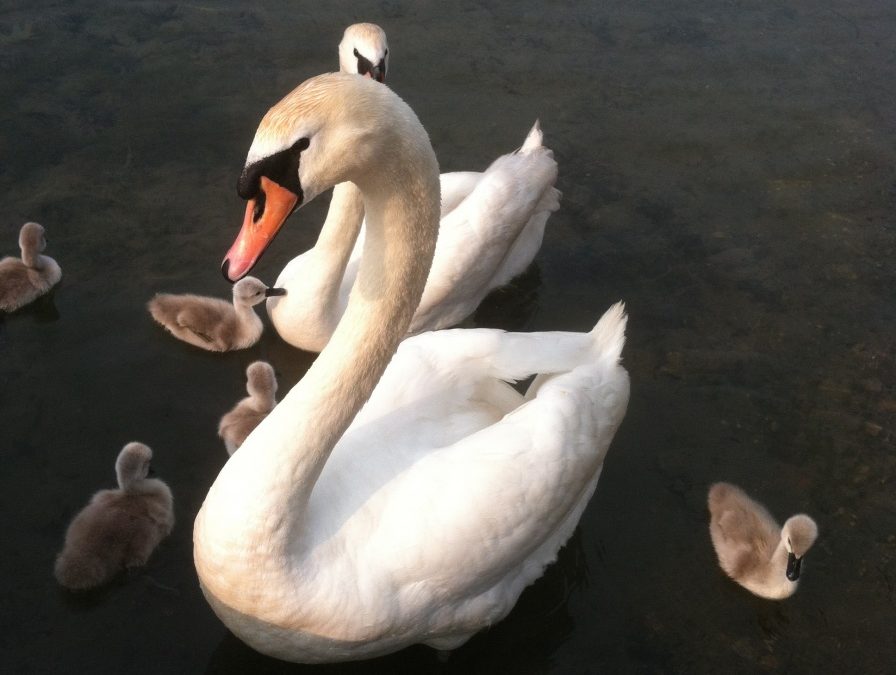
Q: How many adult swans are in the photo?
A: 2